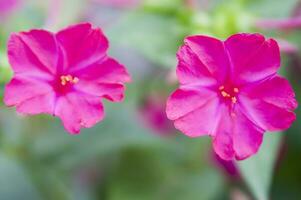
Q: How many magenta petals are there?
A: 10